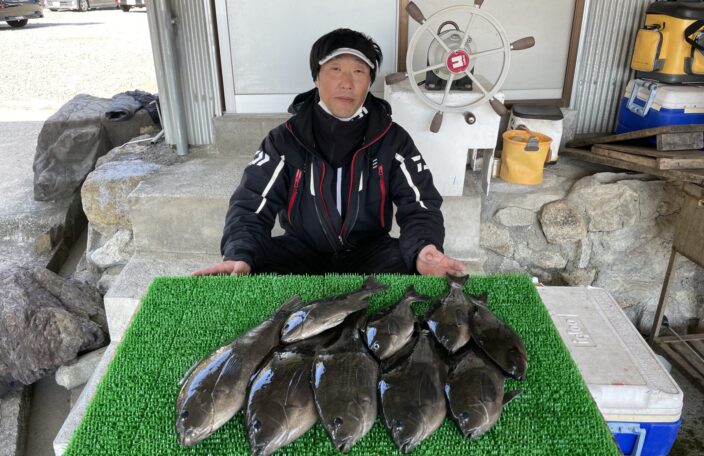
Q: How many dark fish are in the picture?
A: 9